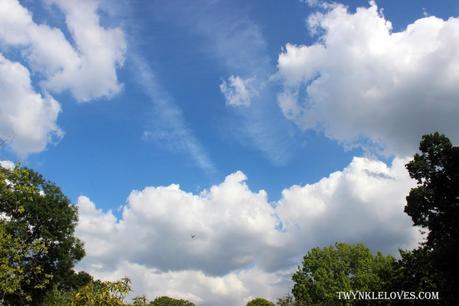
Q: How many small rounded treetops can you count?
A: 2